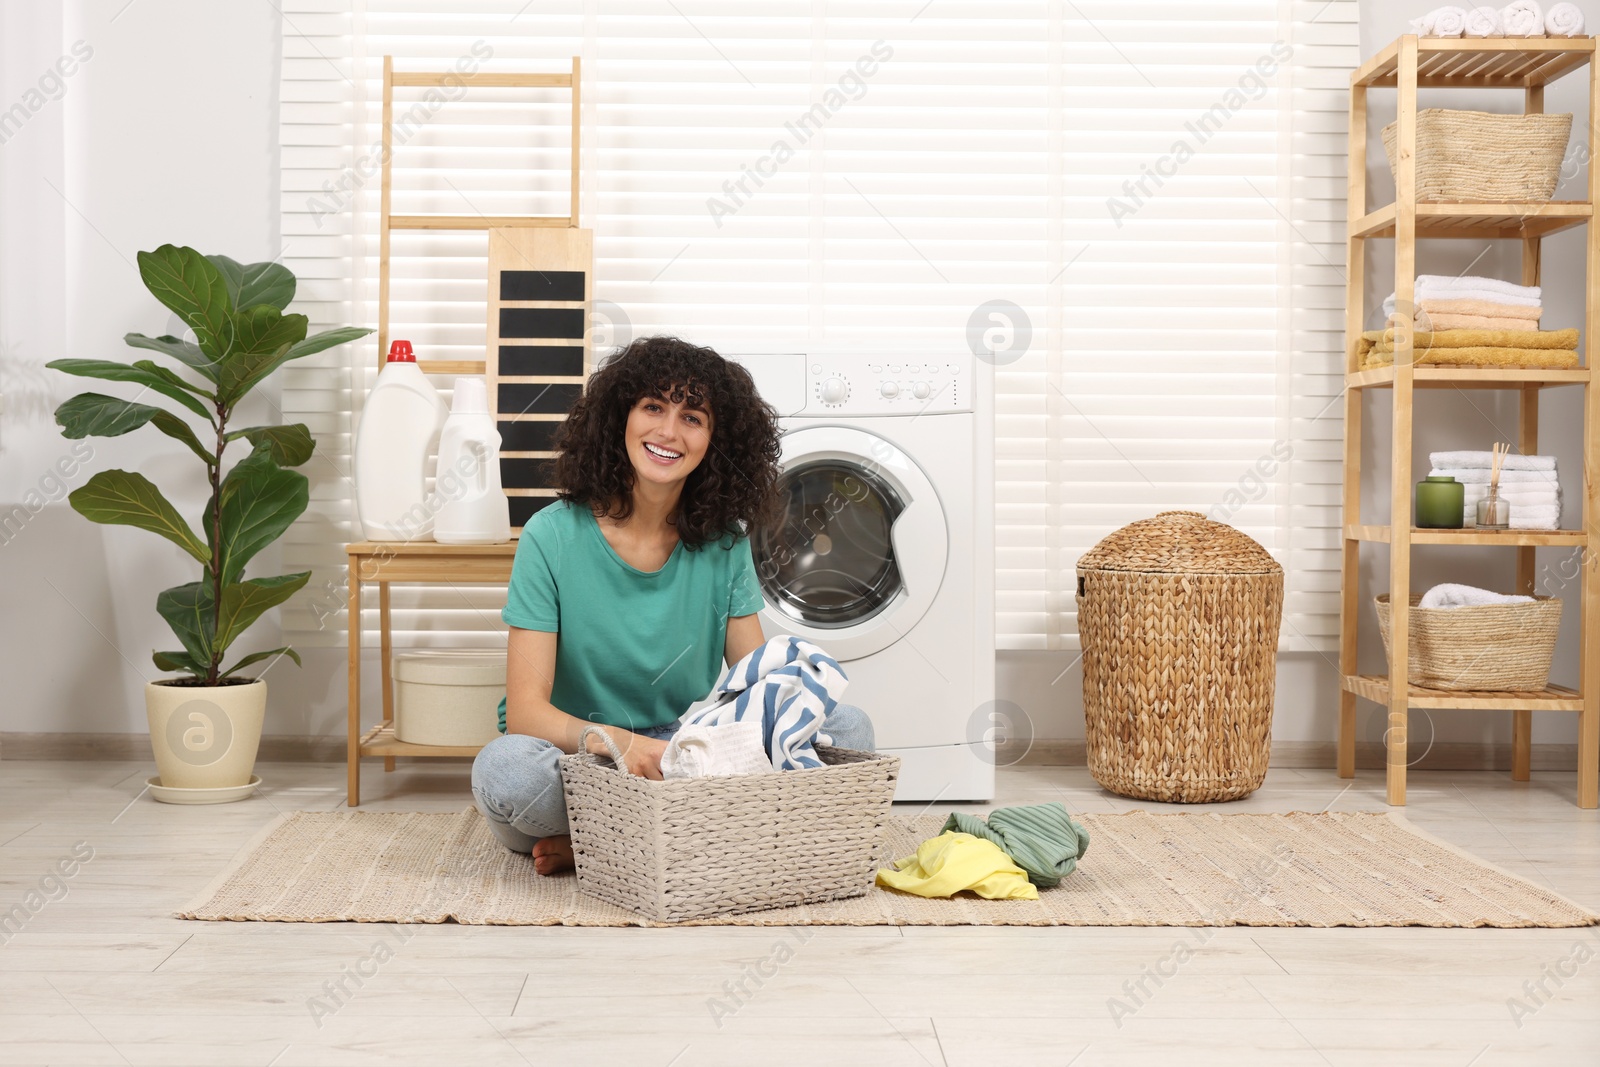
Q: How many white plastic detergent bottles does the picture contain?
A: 2